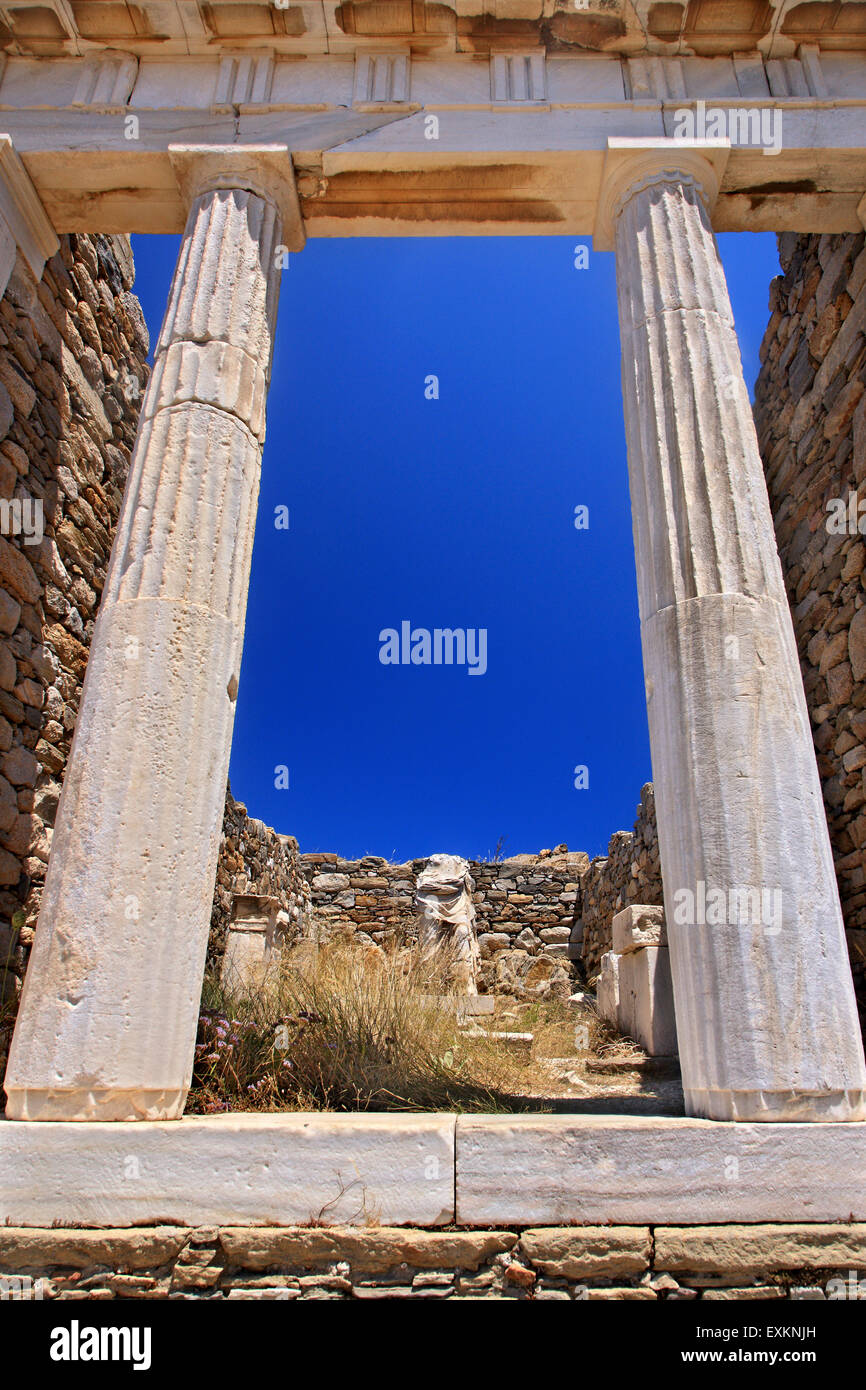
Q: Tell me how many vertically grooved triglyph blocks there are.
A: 6